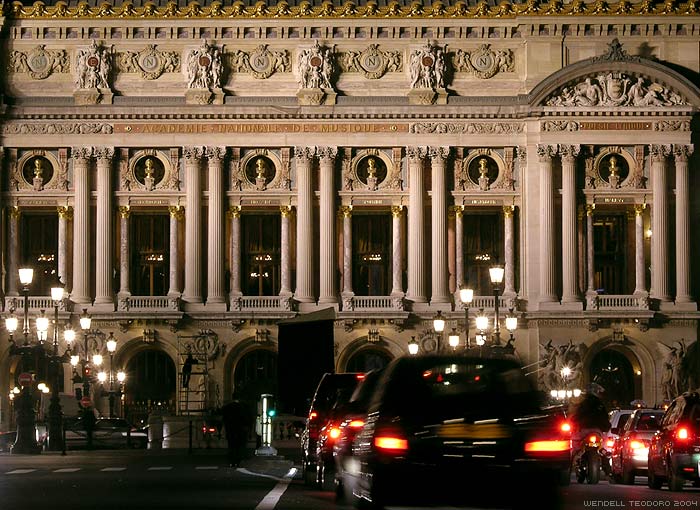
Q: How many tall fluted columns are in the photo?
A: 12